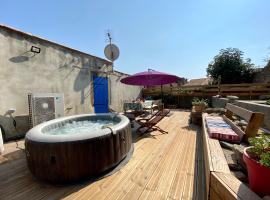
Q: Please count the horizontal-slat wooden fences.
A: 1